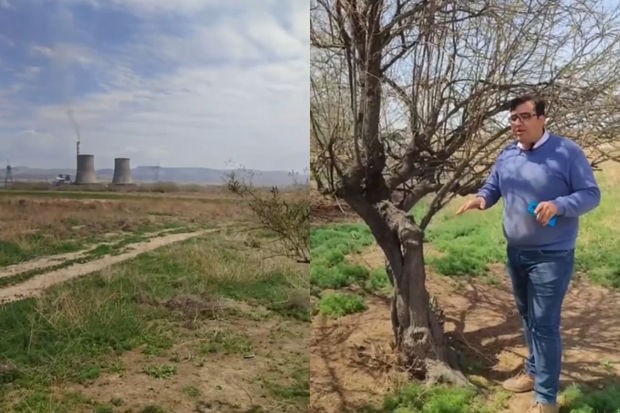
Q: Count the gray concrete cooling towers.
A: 2